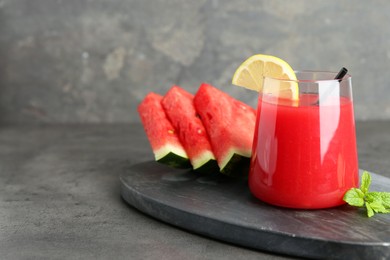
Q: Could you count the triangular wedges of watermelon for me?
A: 3